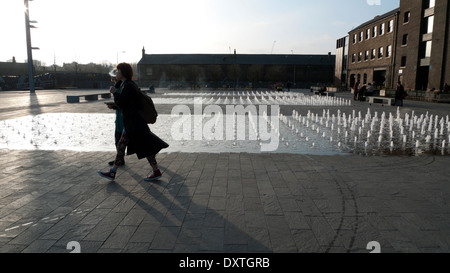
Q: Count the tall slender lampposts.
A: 1